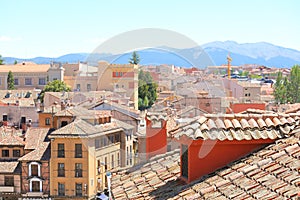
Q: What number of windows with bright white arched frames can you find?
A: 2